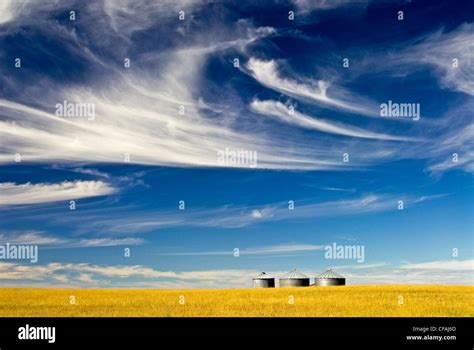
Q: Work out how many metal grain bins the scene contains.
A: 3